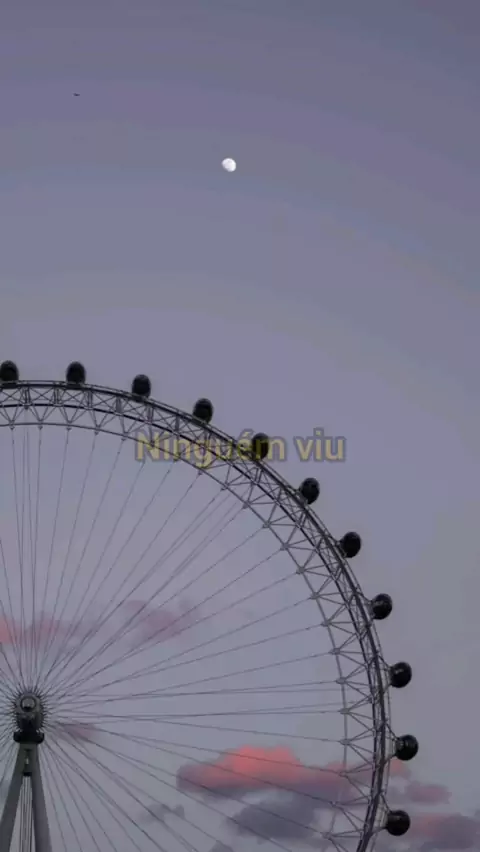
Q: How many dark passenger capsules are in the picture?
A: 11